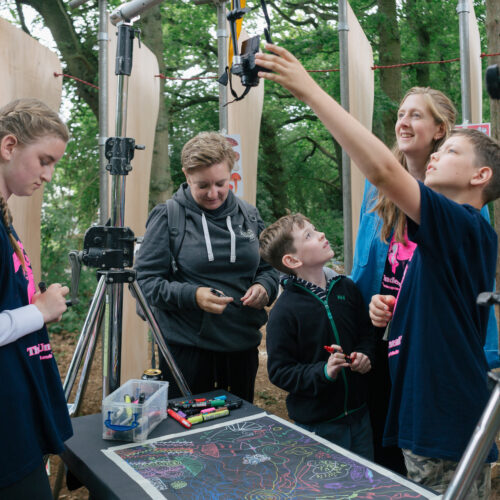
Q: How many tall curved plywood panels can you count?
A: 5